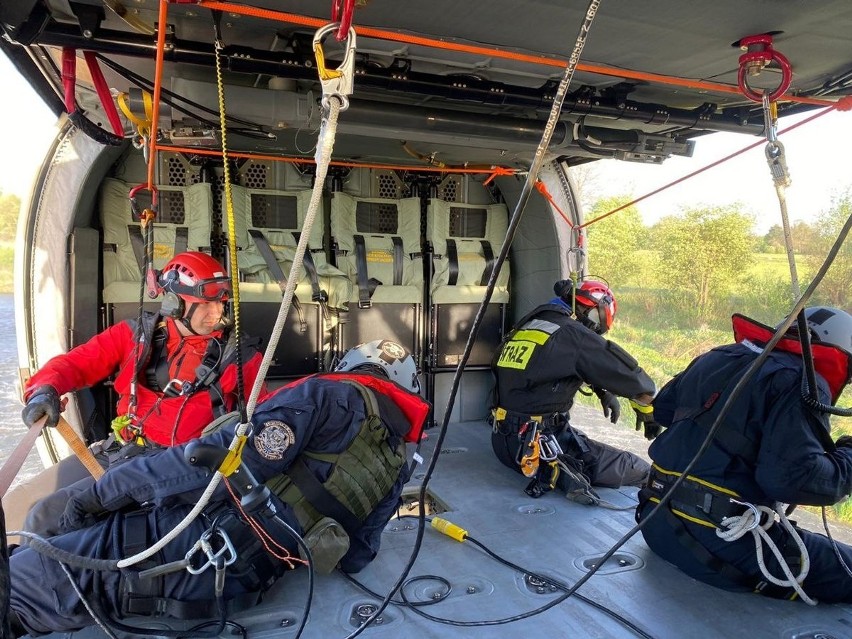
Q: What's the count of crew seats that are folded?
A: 4